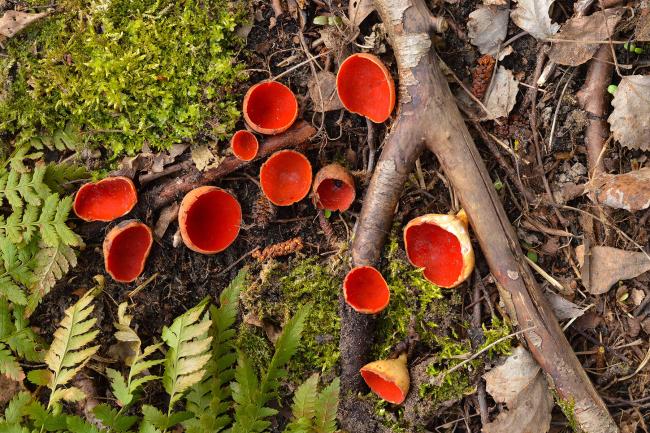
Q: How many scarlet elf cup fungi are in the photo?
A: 11